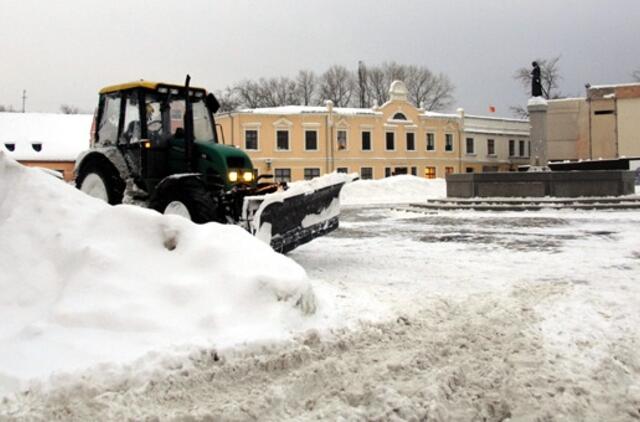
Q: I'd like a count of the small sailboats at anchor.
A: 0